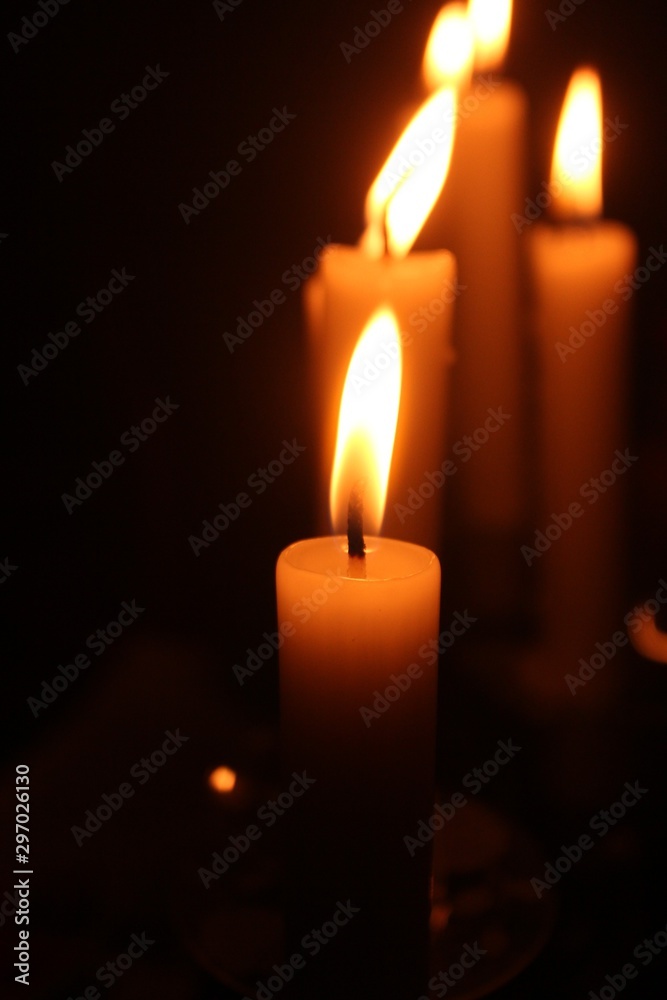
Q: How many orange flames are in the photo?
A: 5